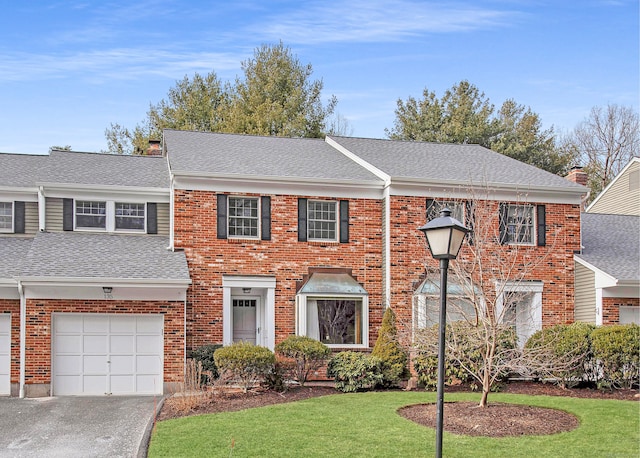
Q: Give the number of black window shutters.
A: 11